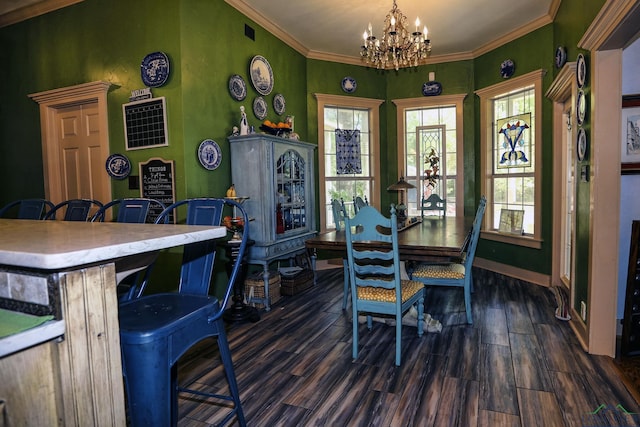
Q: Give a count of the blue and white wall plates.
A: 14